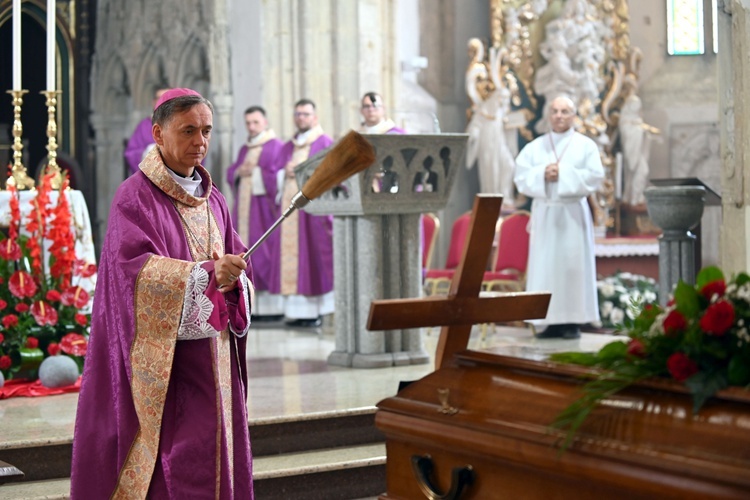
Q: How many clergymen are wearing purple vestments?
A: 5